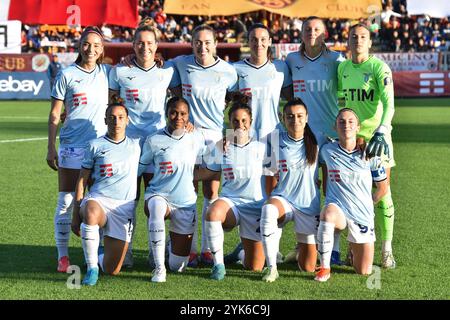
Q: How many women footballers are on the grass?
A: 11